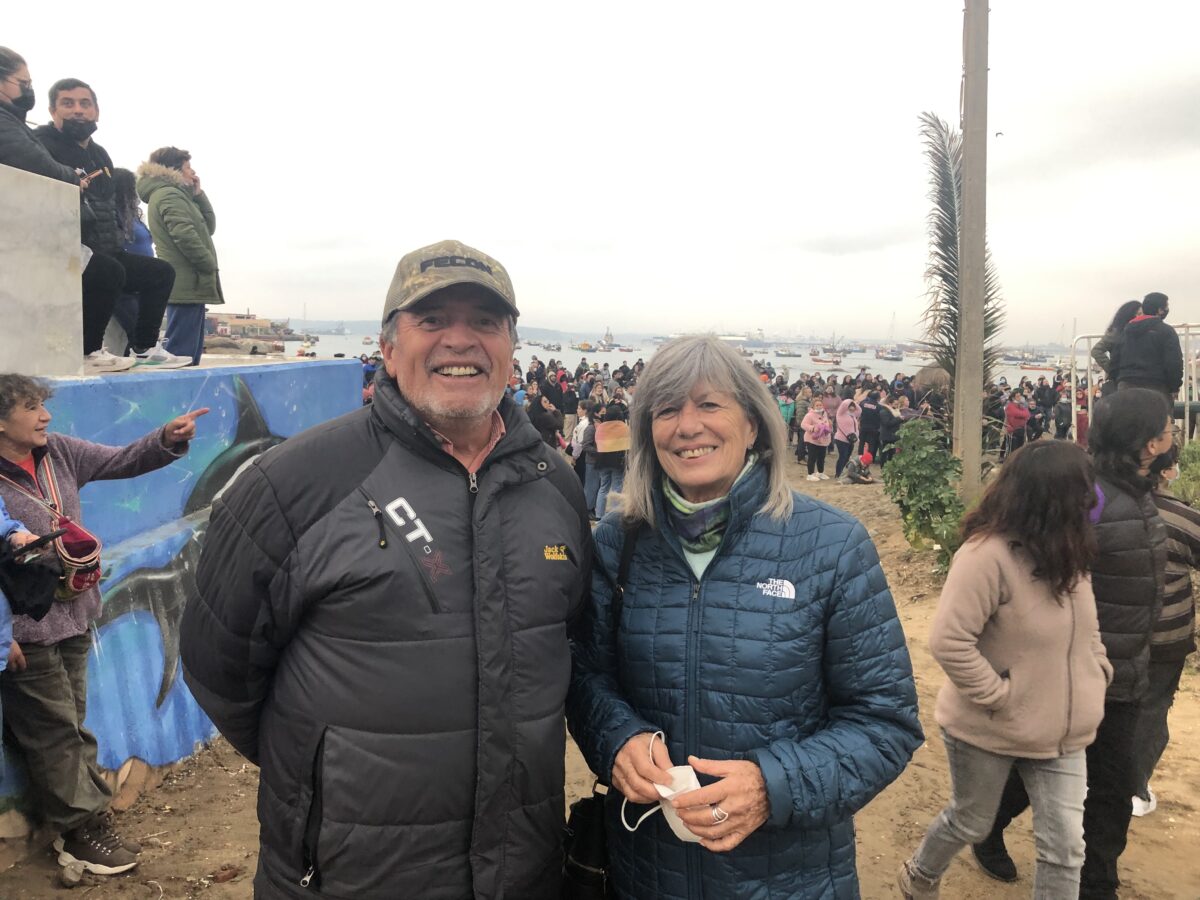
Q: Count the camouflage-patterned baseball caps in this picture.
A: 1